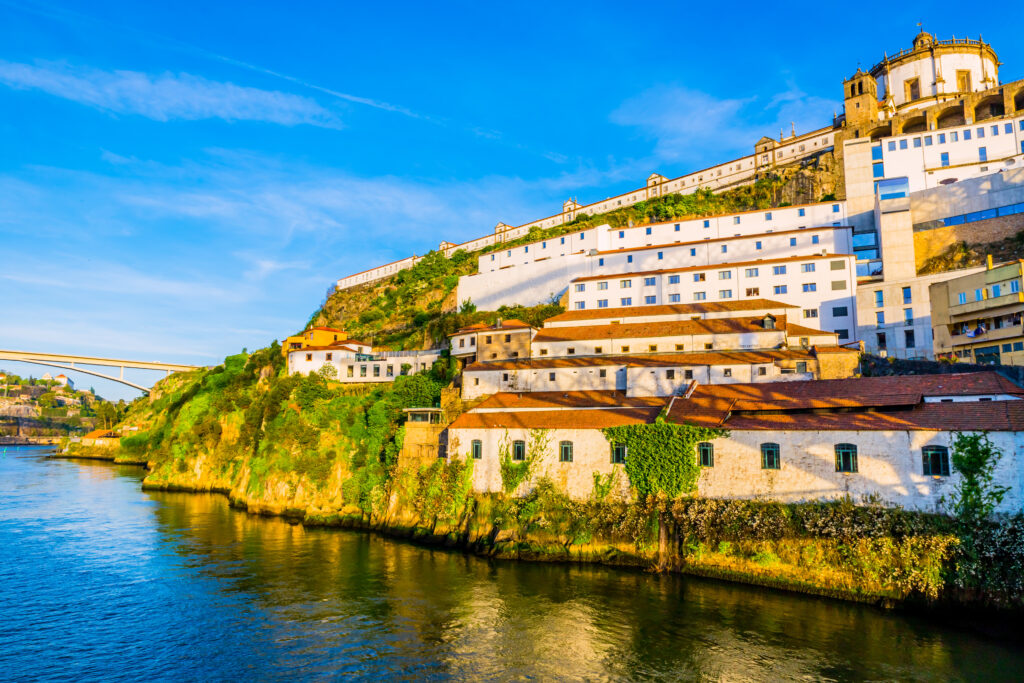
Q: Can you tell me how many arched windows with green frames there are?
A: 8